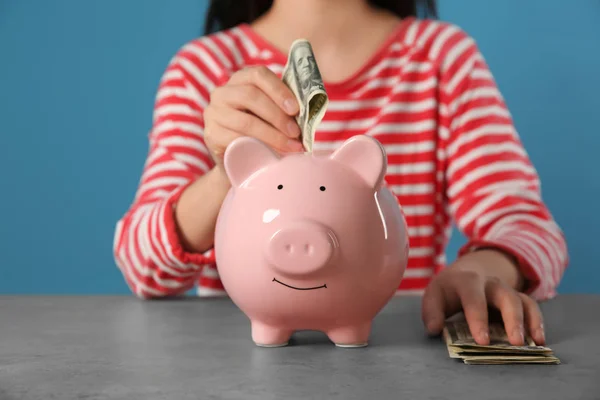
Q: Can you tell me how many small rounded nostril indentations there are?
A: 2